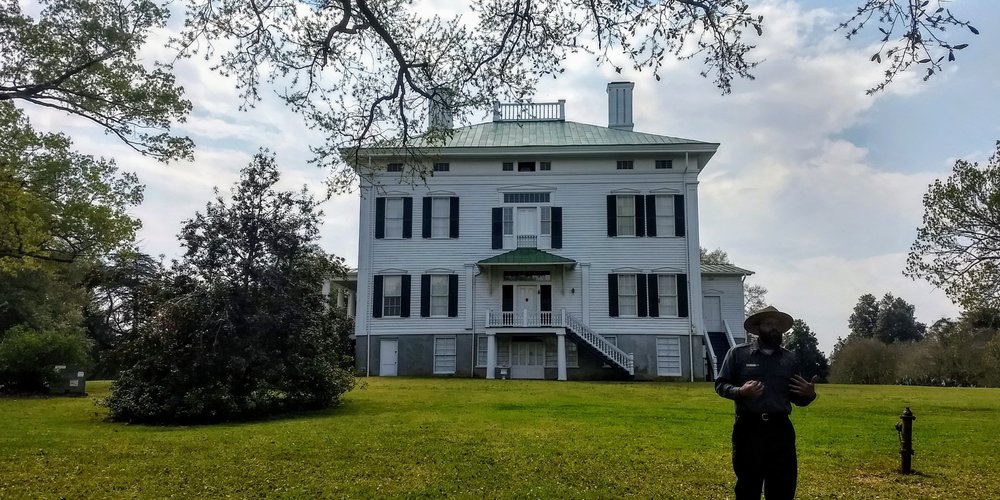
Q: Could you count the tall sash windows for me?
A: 8